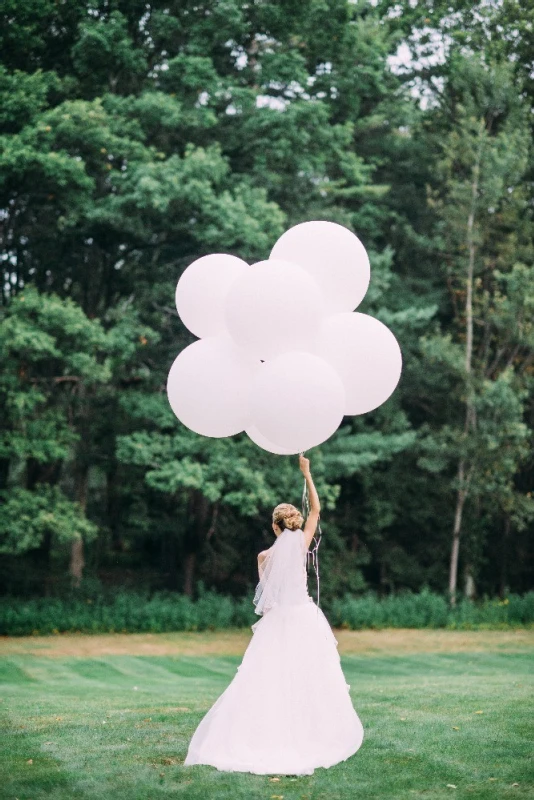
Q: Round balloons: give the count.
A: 7